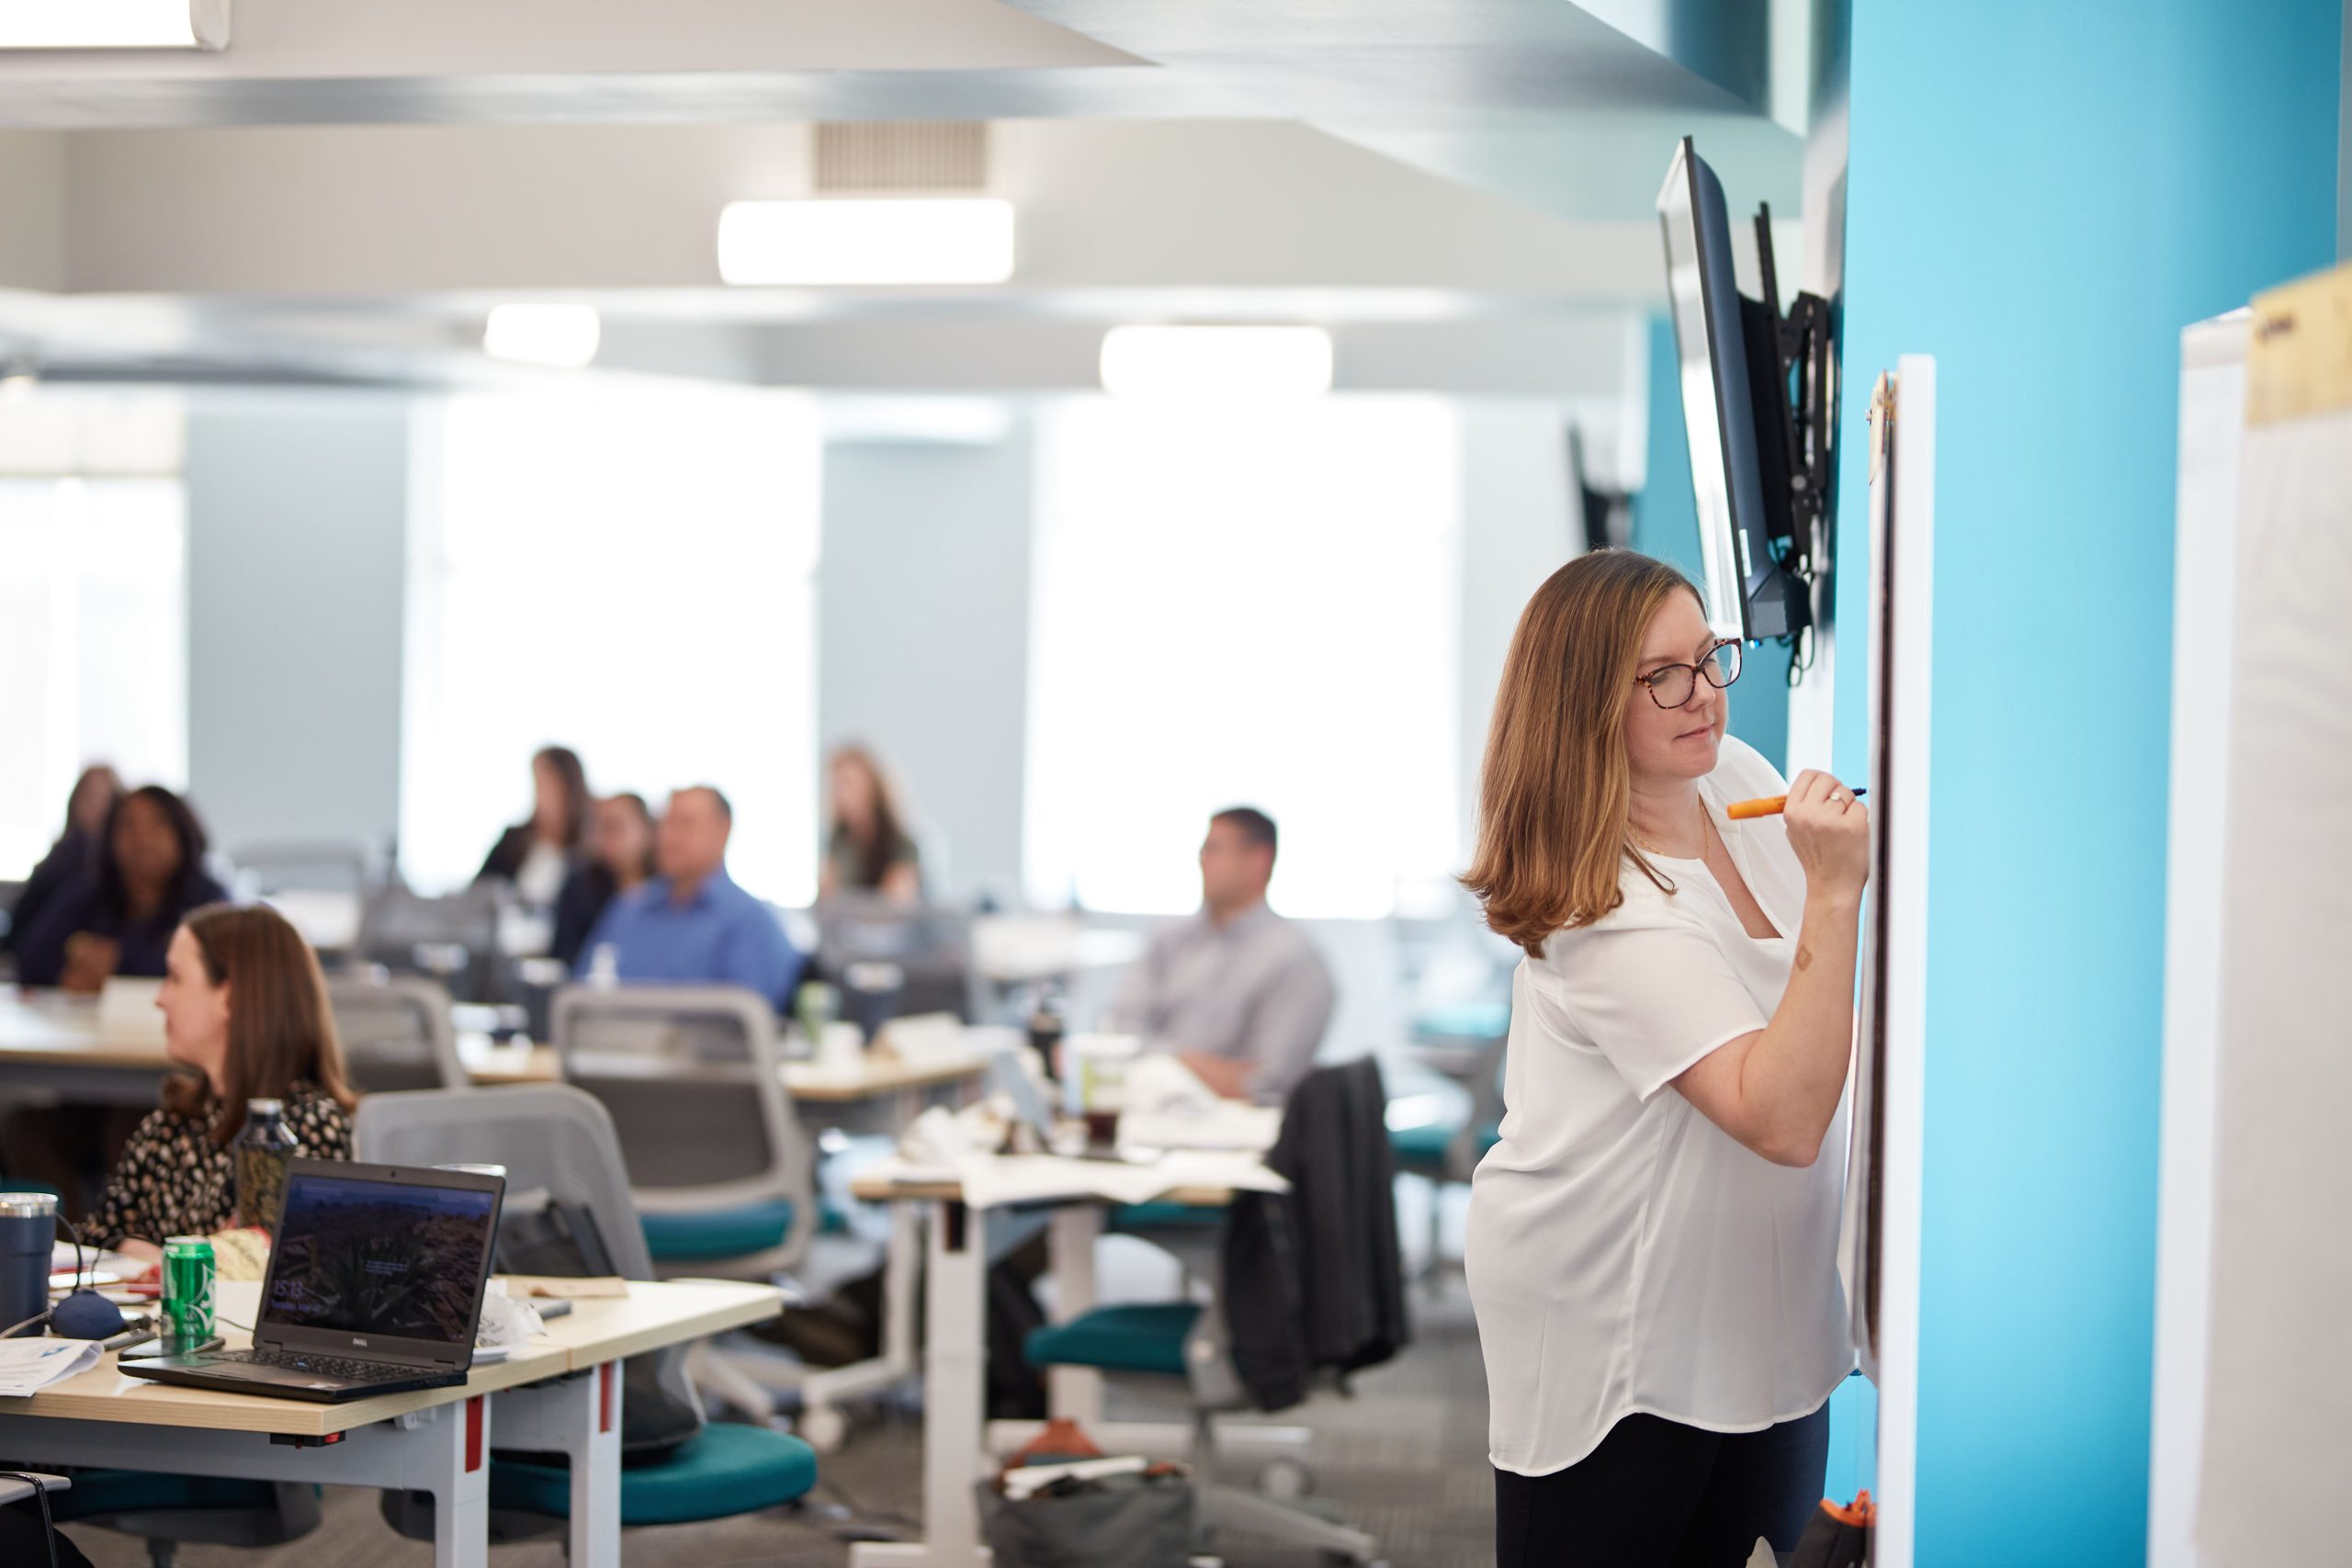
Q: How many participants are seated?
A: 8